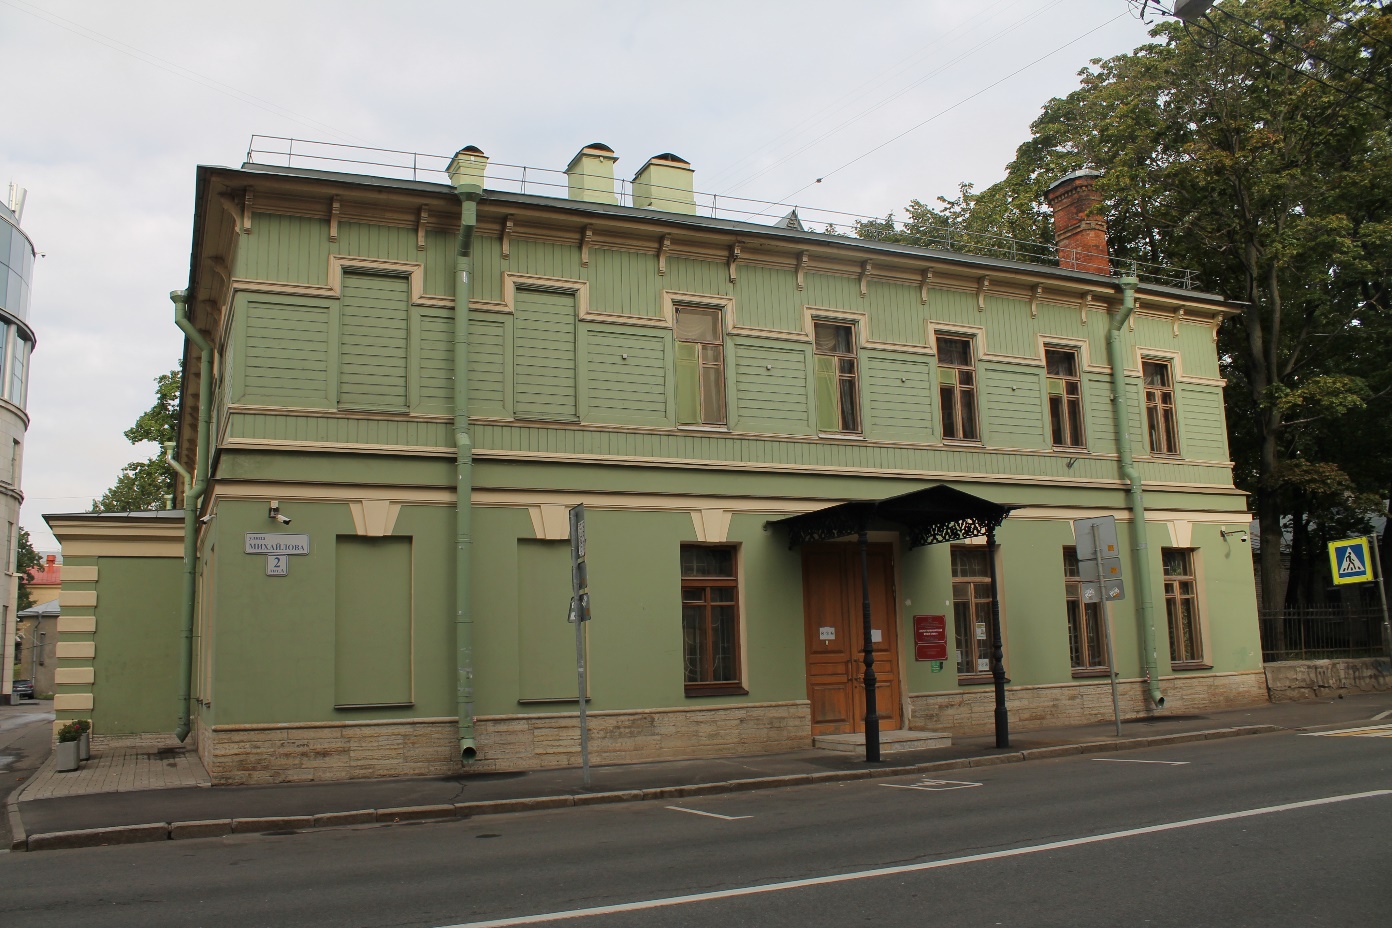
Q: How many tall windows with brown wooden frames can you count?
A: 9